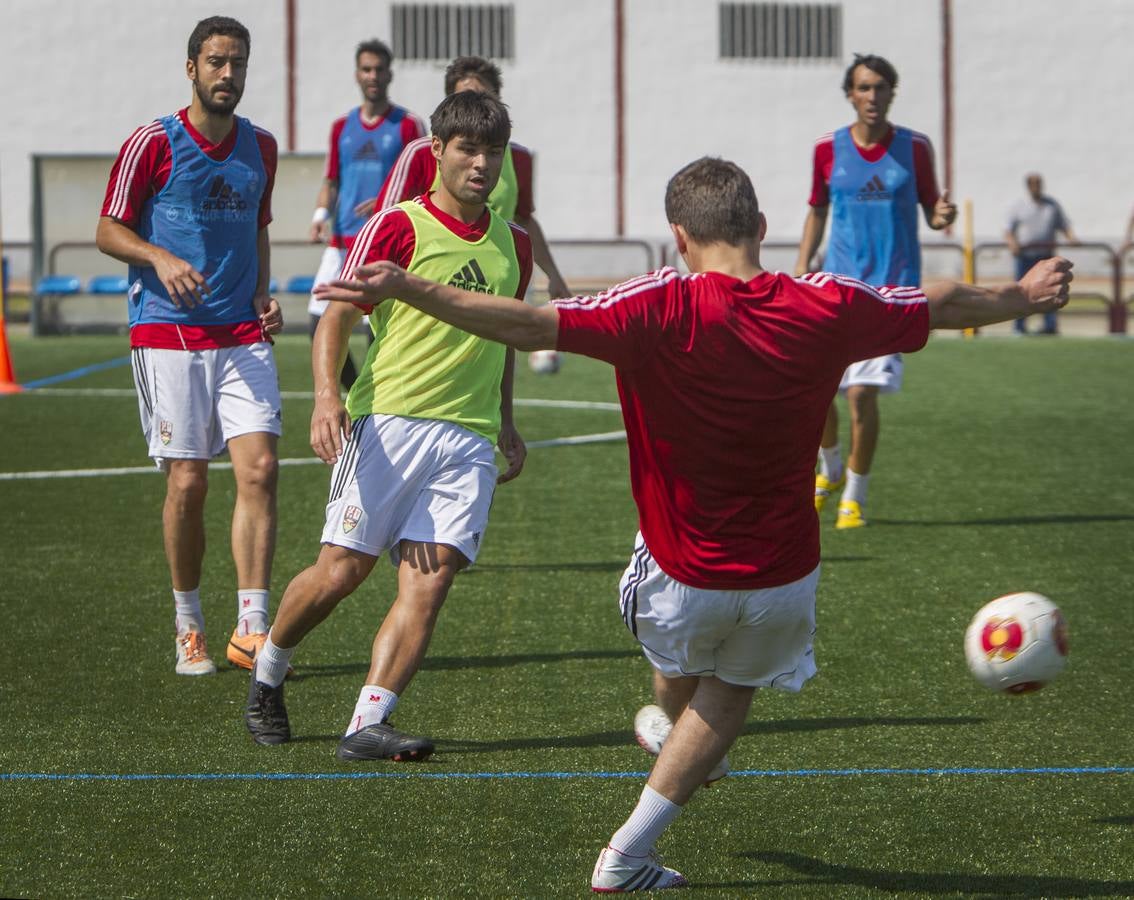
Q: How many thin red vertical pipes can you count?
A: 3